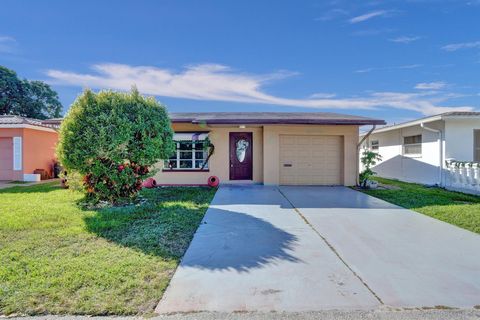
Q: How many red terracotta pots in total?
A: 2